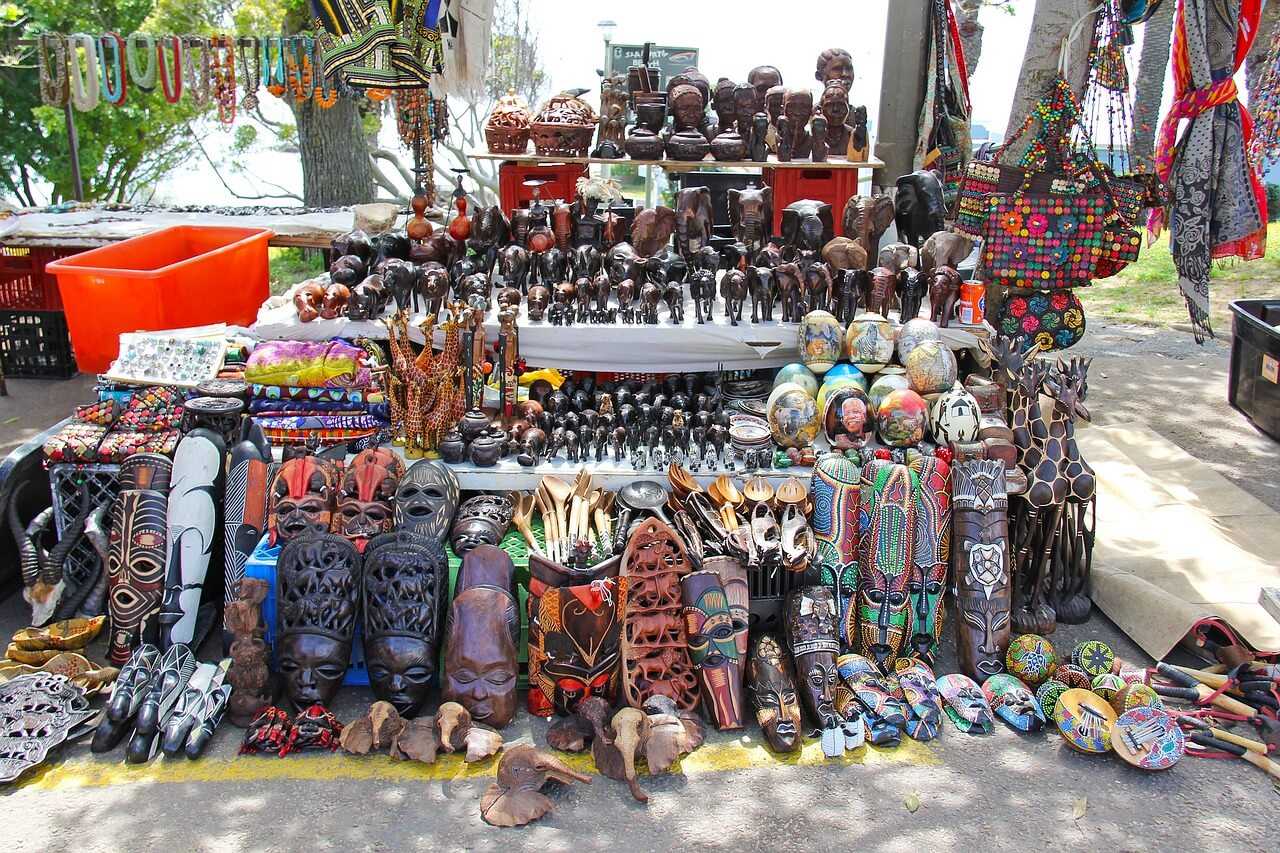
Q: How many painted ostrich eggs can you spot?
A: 11